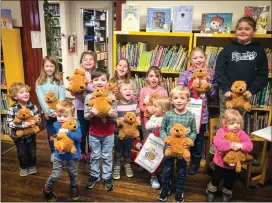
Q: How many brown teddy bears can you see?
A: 12